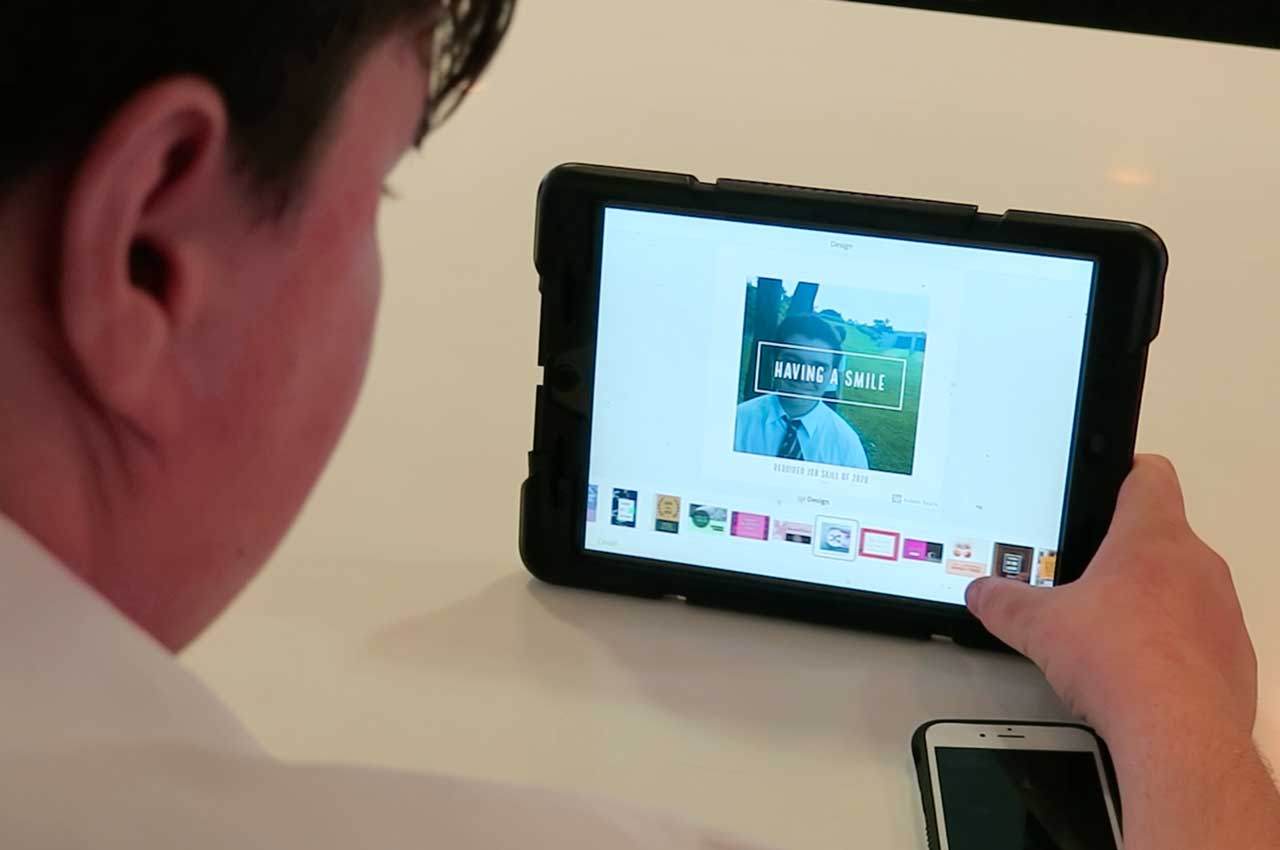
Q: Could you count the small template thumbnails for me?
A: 12